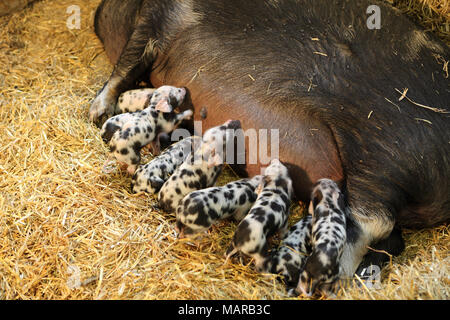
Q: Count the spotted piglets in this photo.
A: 9